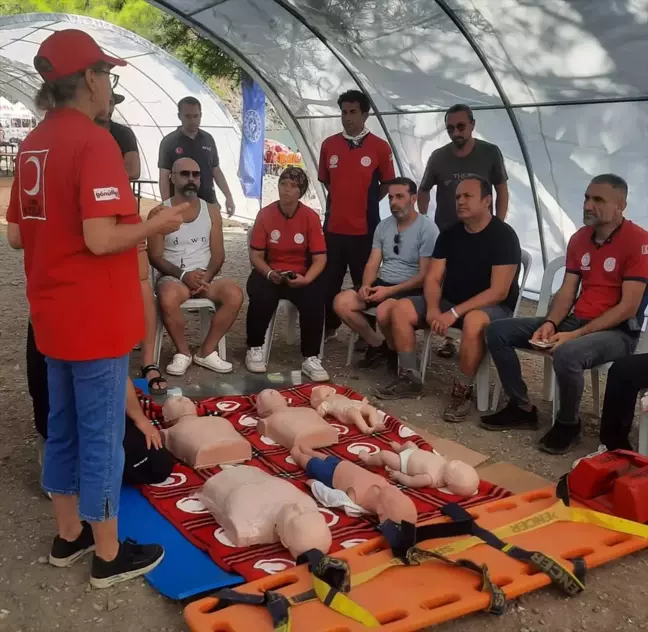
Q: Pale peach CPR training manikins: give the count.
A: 6